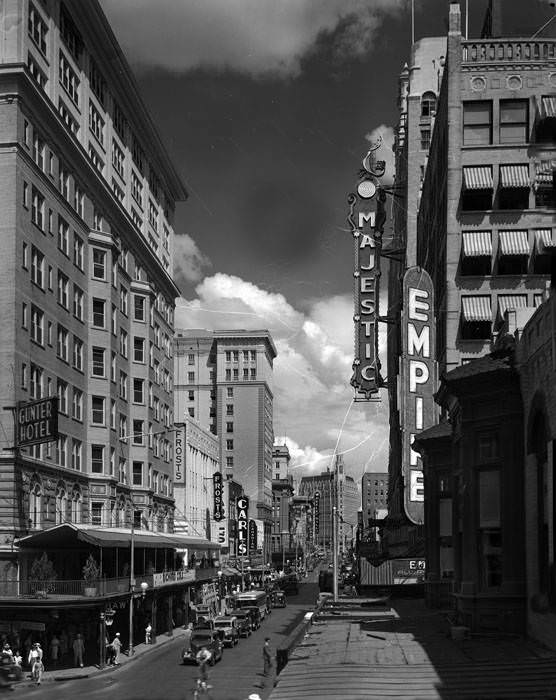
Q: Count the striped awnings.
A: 10